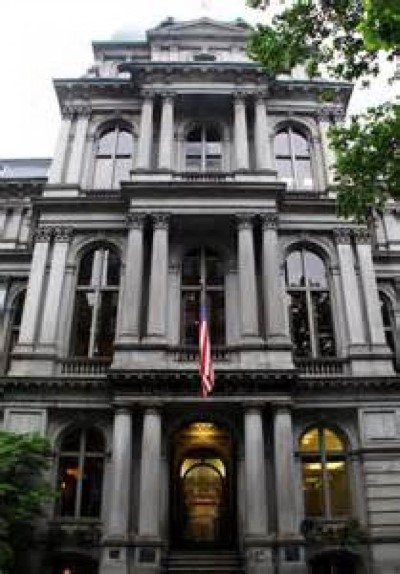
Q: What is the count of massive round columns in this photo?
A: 12